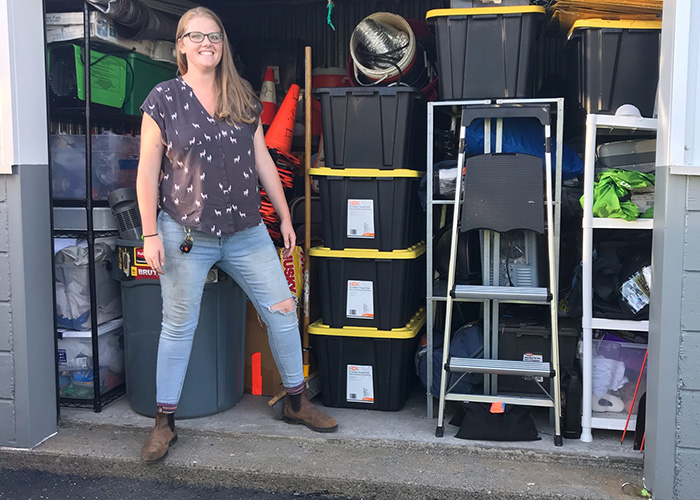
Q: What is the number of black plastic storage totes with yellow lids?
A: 5